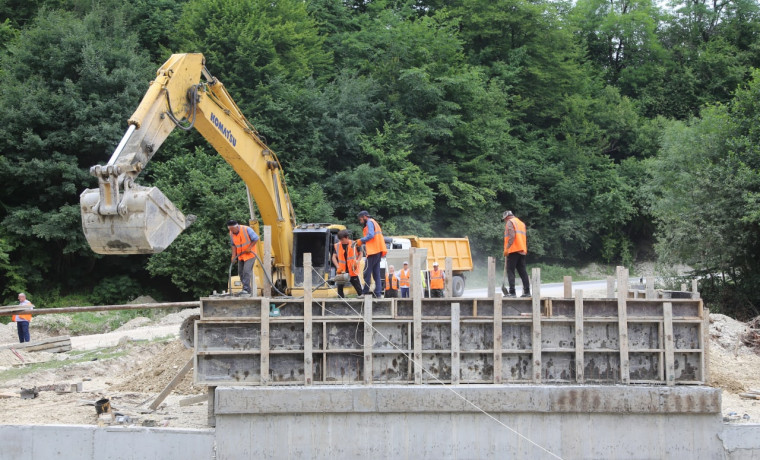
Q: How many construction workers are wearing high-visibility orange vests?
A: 8